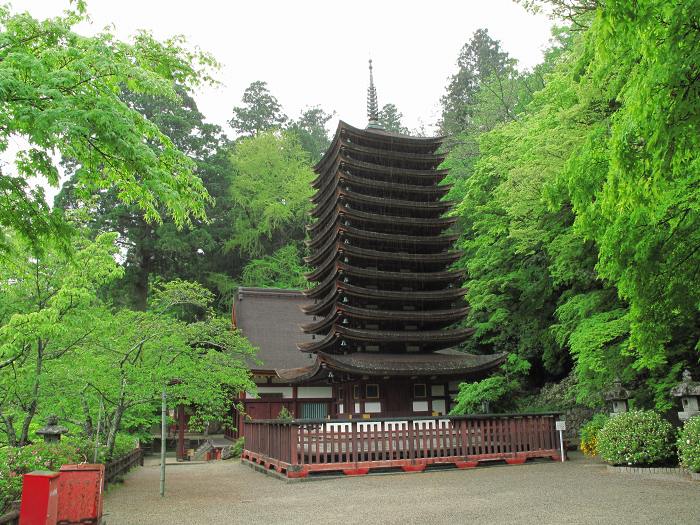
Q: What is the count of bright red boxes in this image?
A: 2